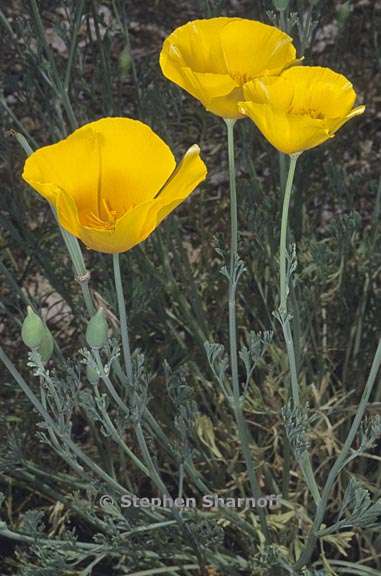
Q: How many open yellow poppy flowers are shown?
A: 3